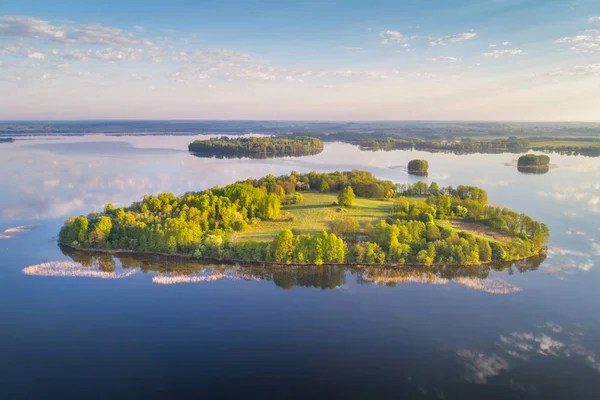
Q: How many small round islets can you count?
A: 2